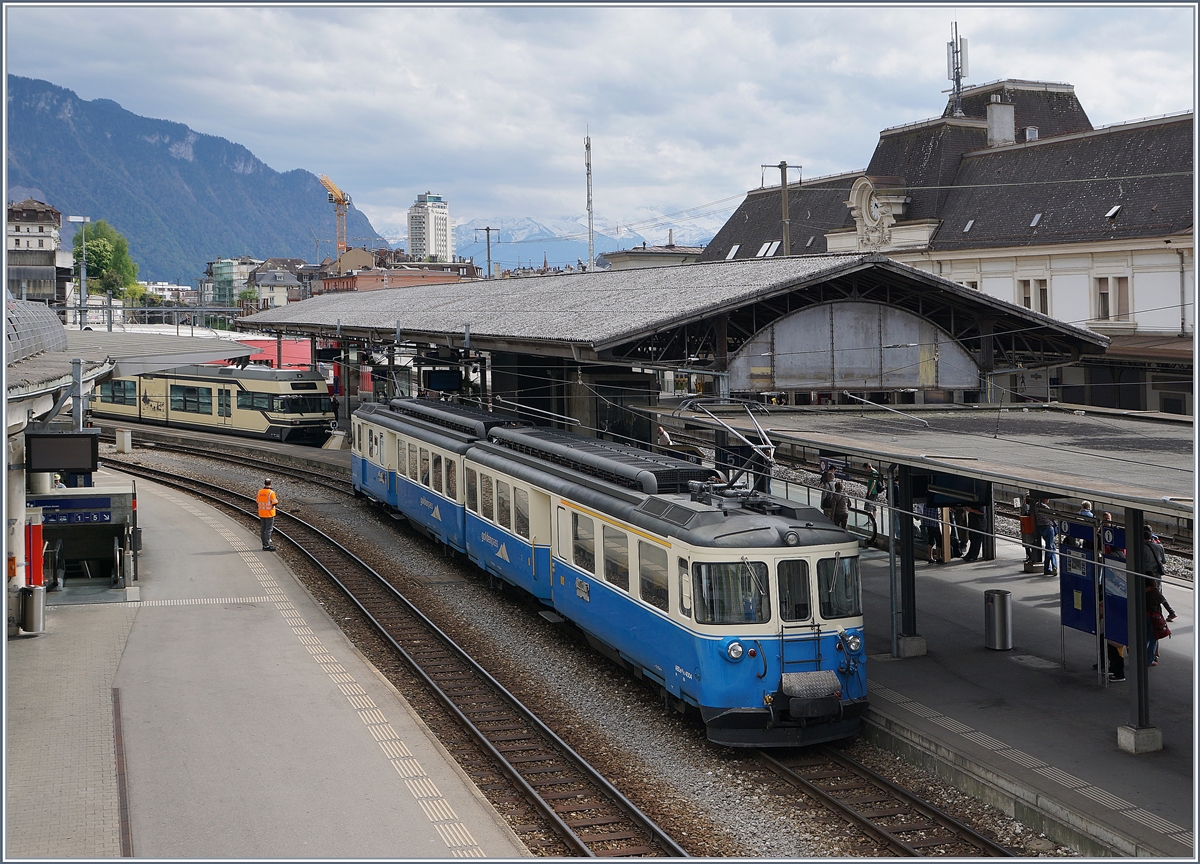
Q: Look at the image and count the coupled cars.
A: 2